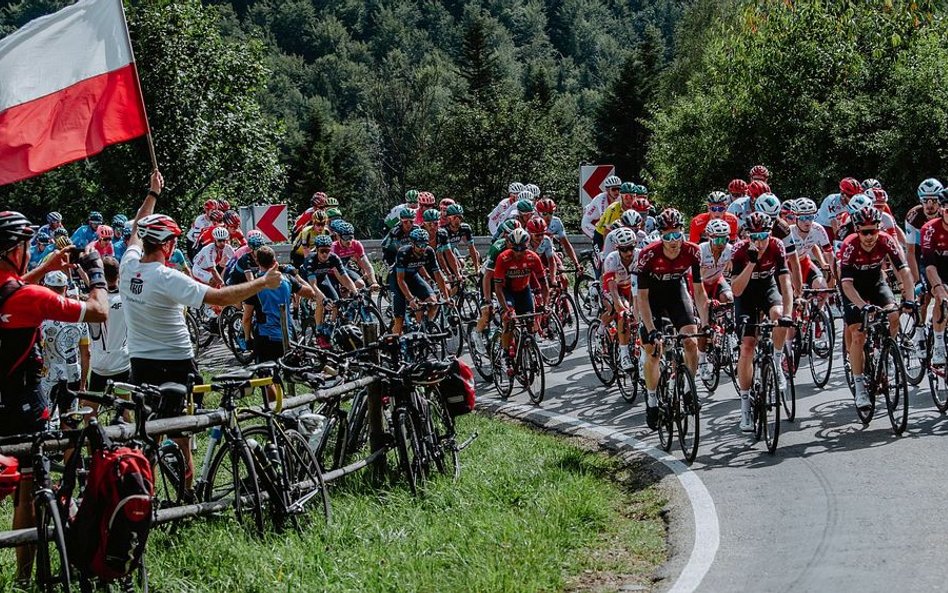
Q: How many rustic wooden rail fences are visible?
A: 1